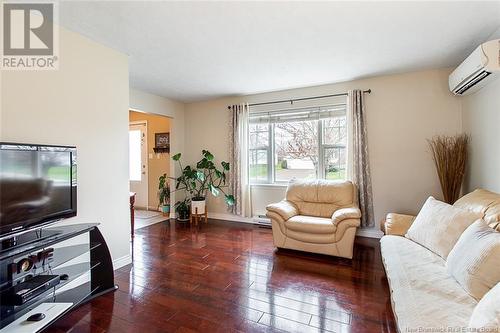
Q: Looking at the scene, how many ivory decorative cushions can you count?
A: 3